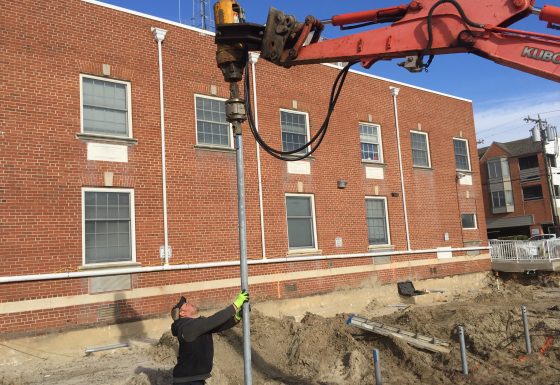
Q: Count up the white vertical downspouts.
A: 3